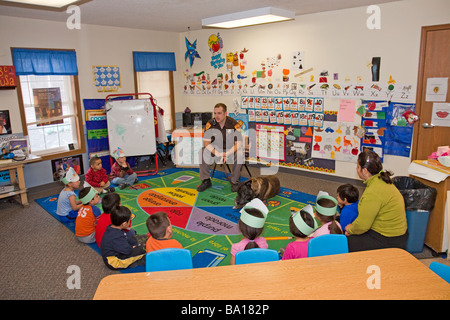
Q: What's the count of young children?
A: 11